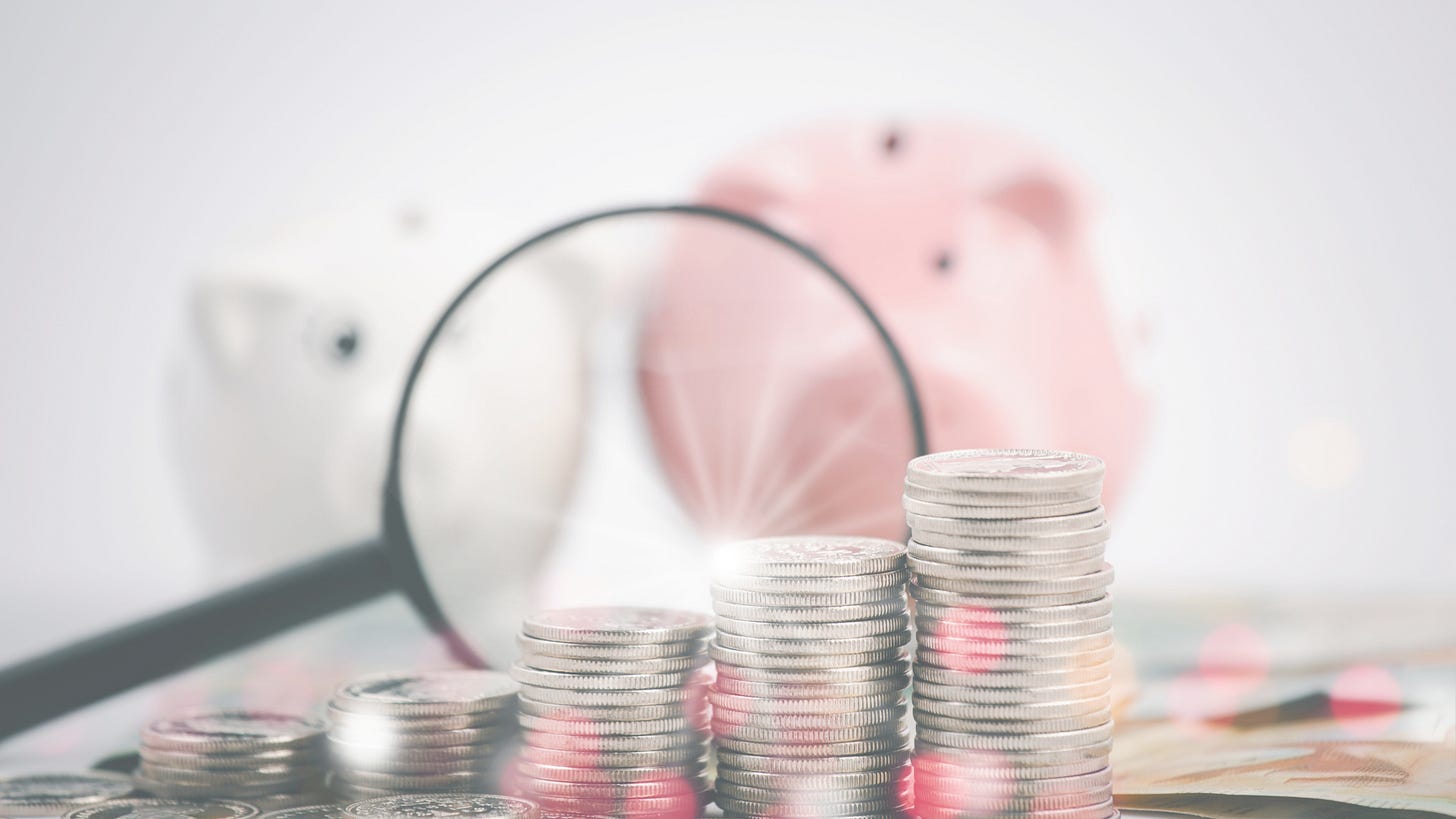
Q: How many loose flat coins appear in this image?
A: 4